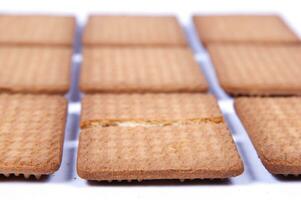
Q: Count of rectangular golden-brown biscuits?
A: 9